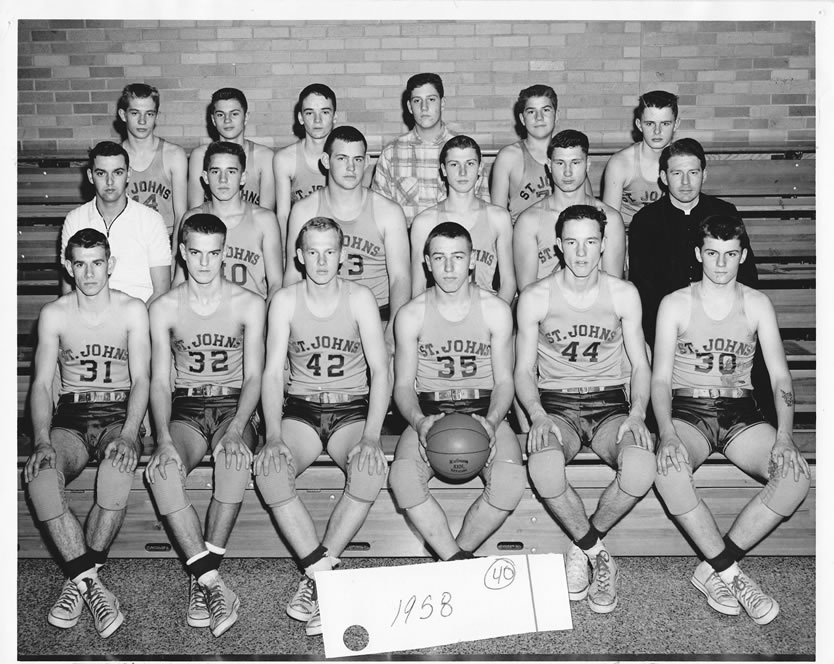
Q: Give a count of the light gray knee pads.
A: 12